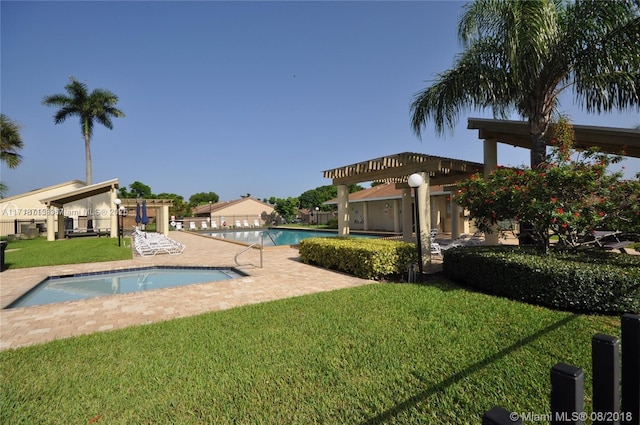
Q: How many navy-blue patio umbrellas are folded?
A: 2